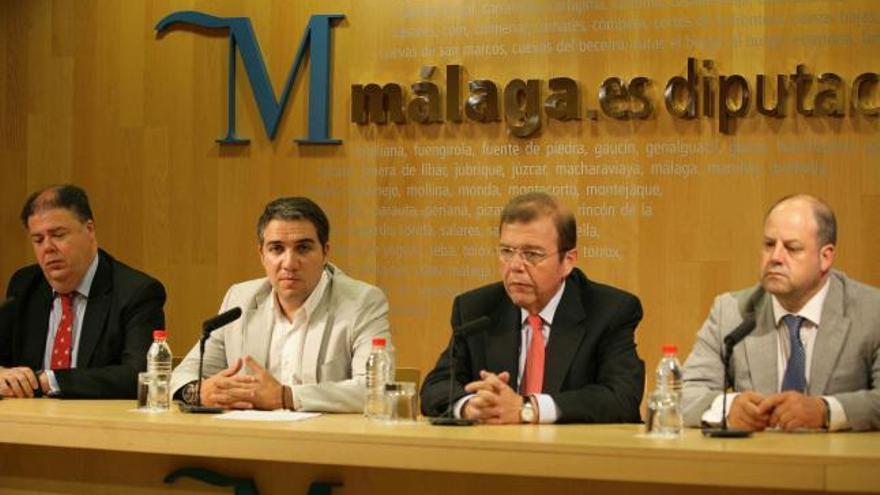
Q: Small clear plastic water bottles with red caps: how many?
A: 3